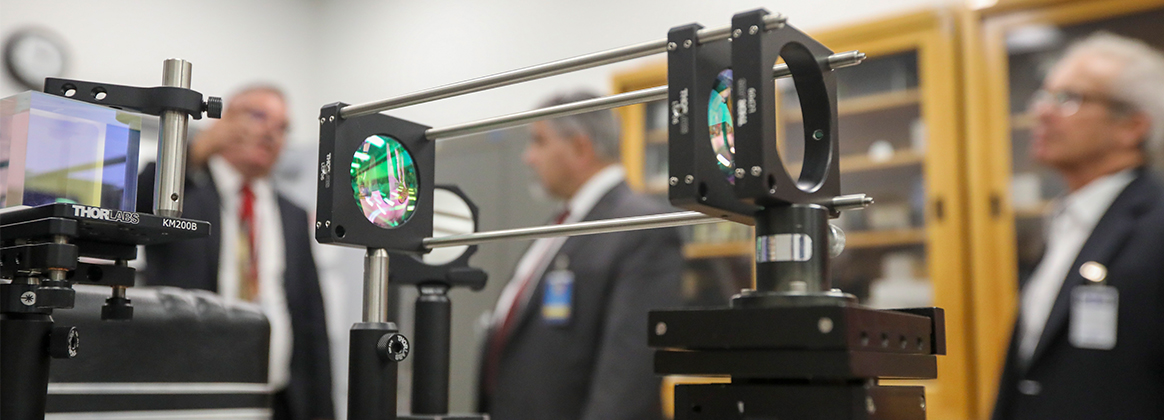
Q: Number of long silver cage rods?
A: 3